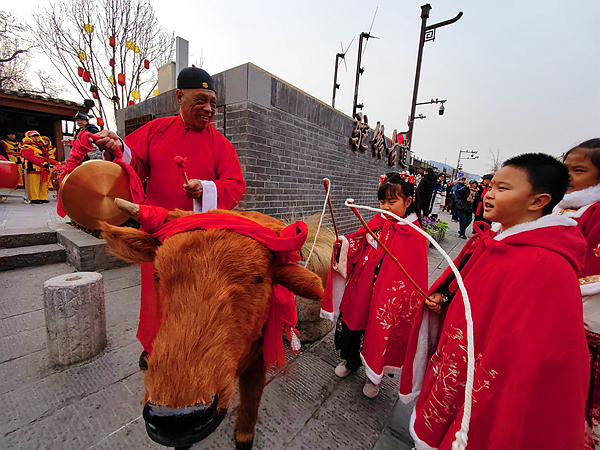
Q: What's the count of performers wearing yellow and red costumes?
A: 3